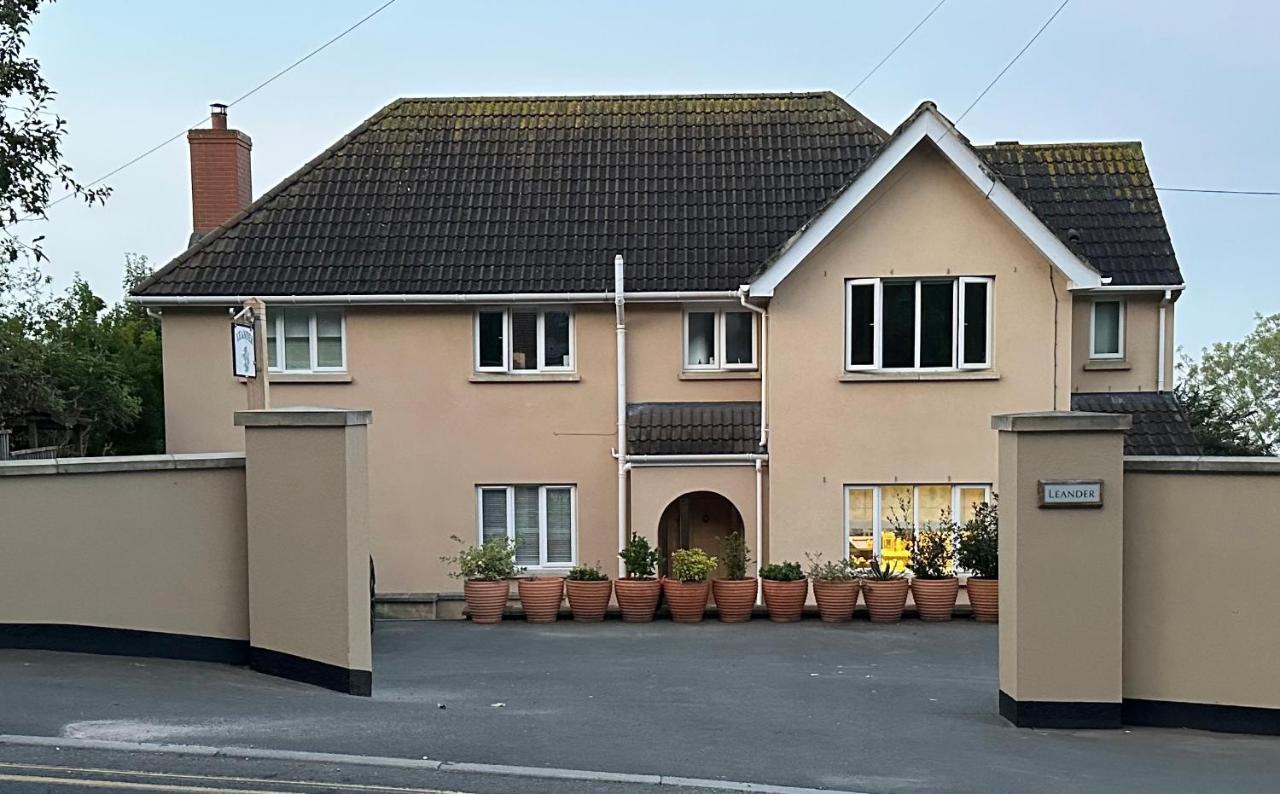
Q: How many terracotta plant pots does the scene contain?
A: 11